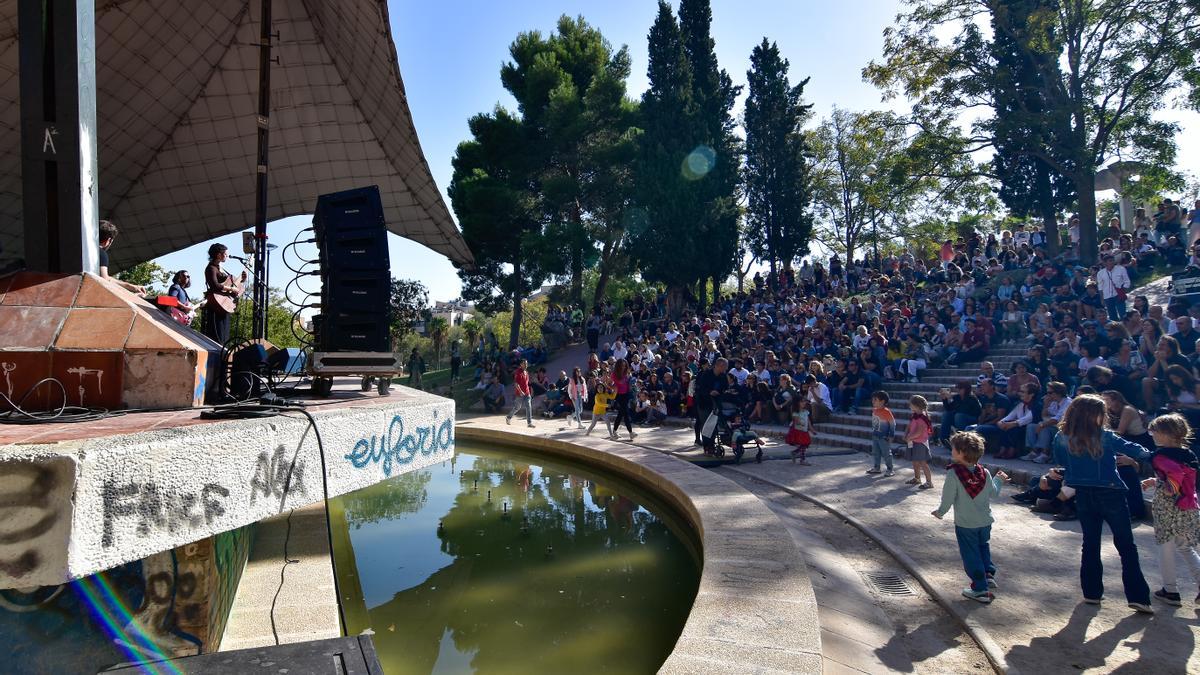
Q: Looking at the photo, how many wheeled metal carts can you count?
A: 1